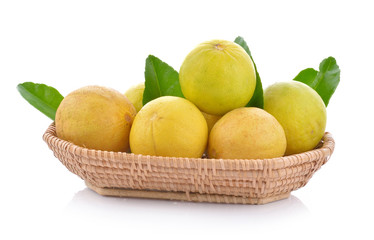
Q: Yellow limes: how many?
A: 7